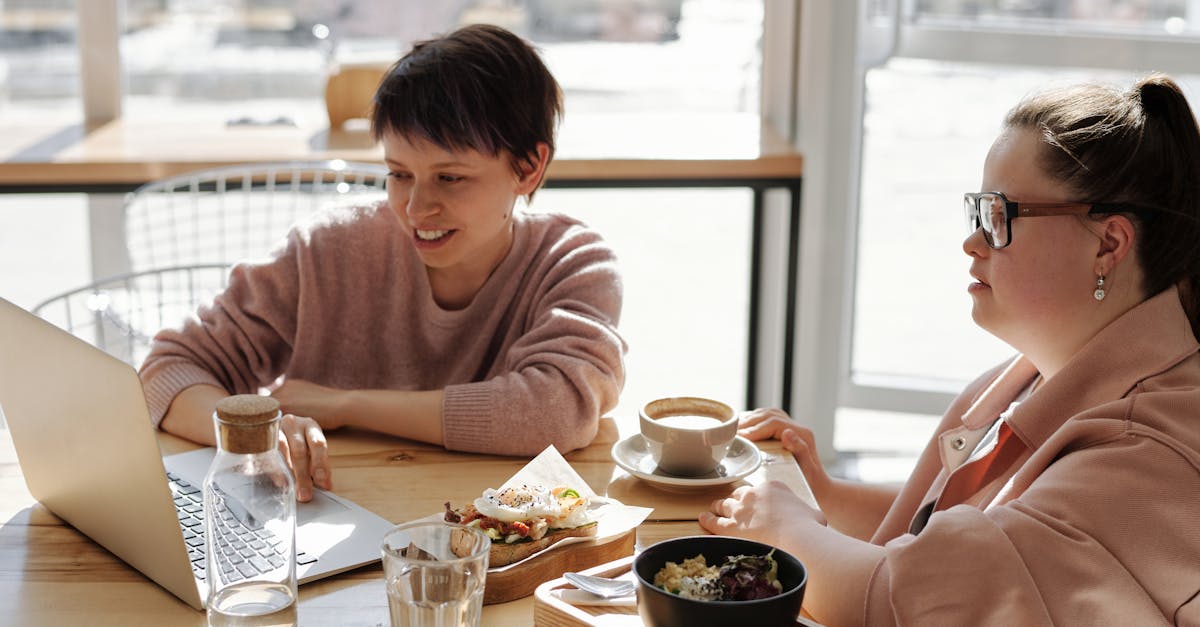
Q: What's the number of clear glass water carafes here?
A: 1